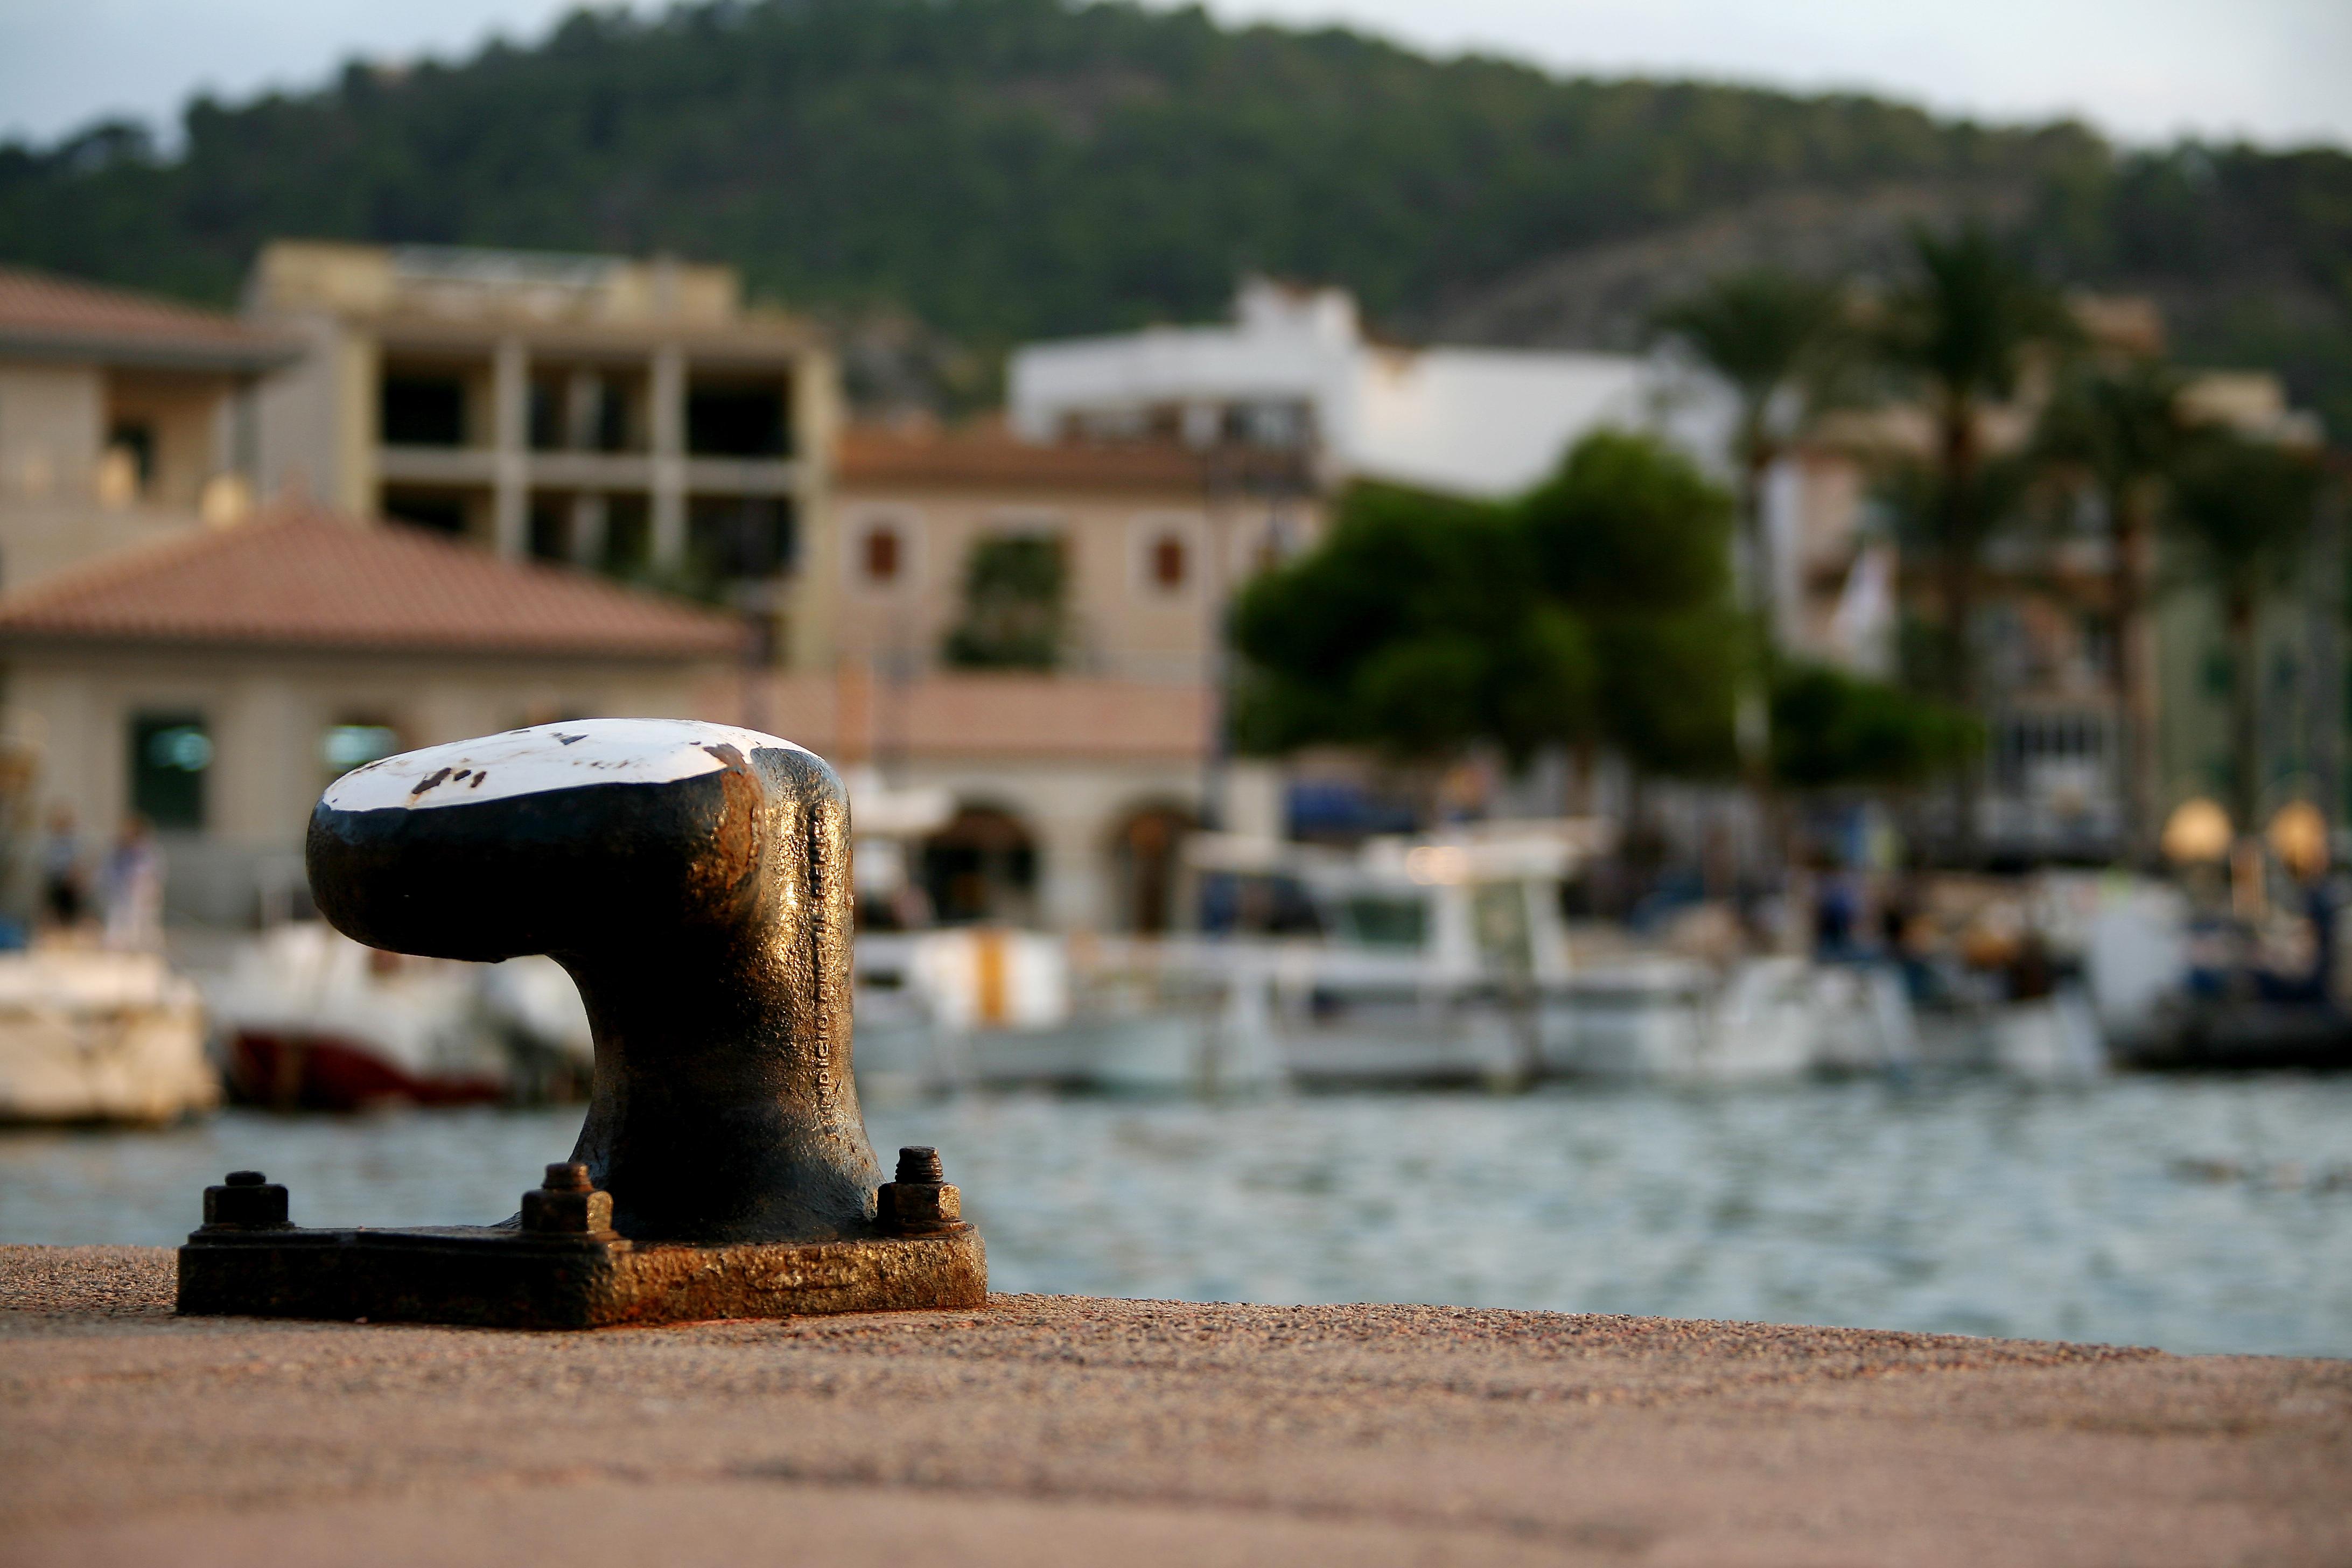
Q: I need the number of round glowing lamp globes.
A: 2